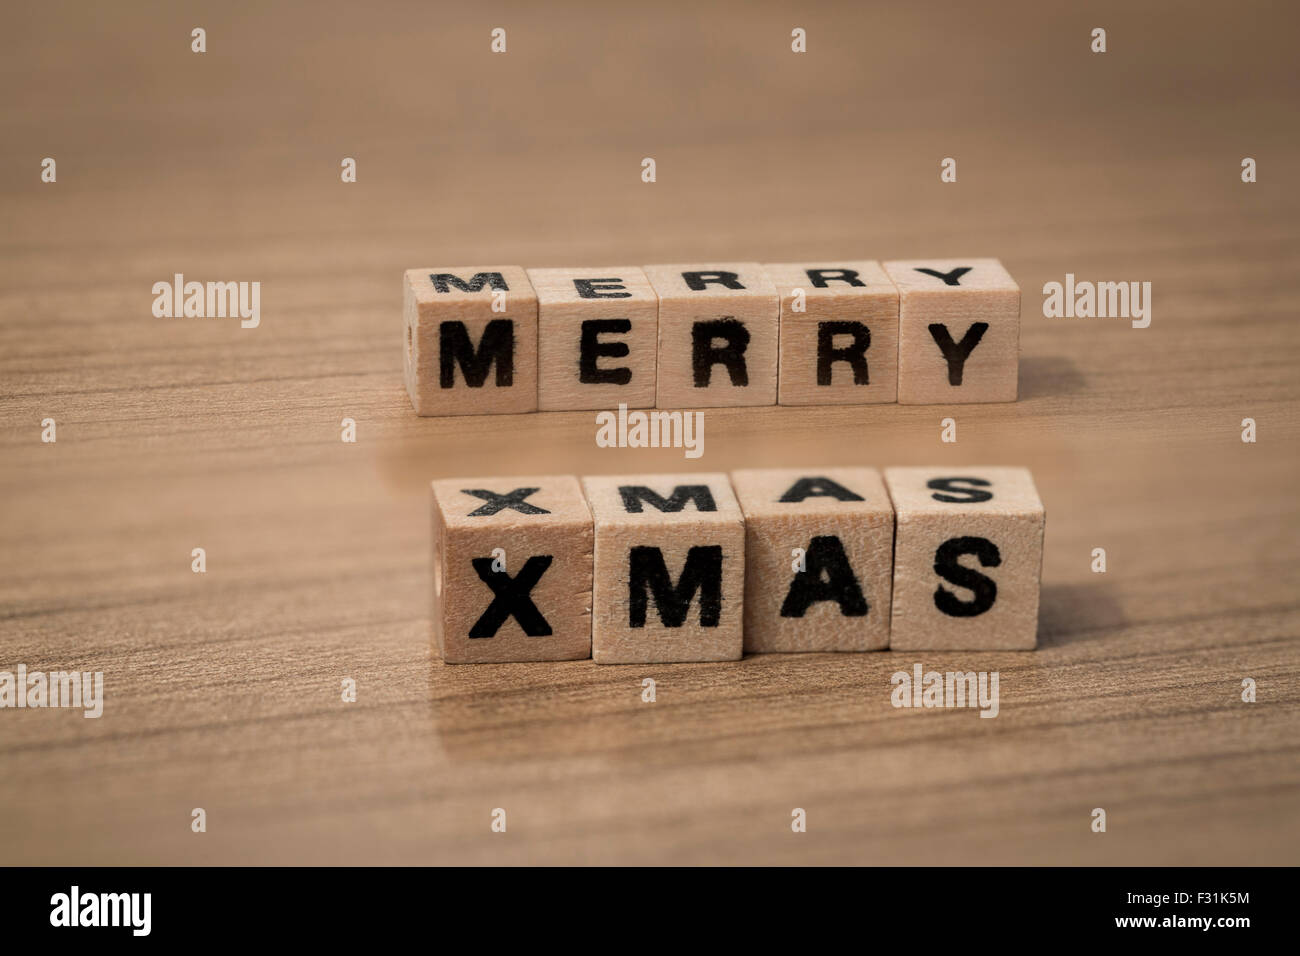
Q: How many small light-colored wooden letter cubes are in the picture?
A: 9